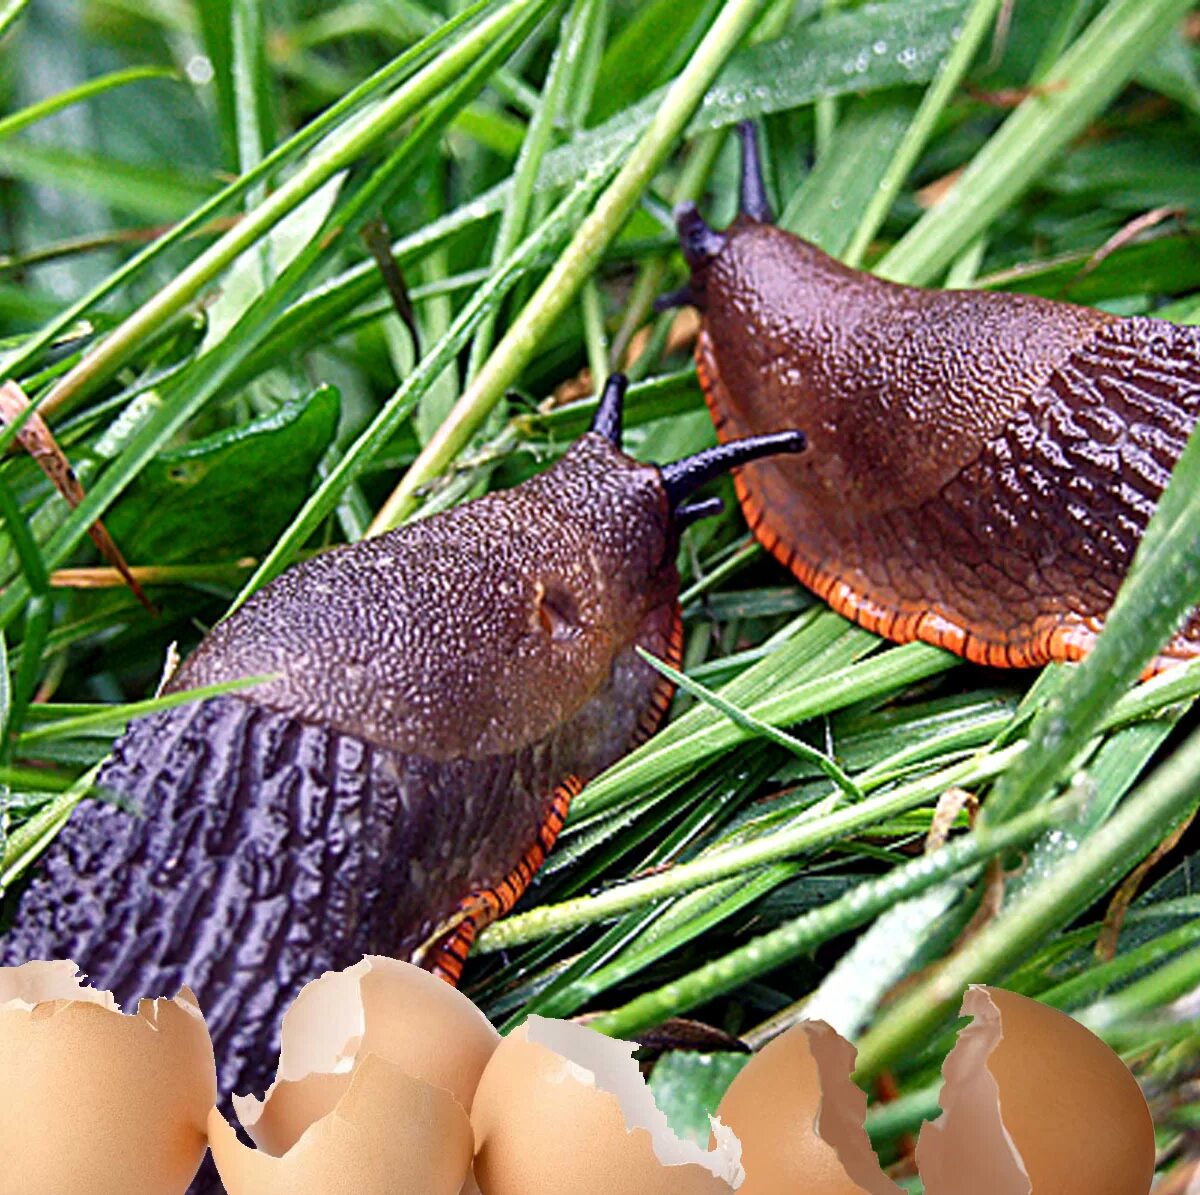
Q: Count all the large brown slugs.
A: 2